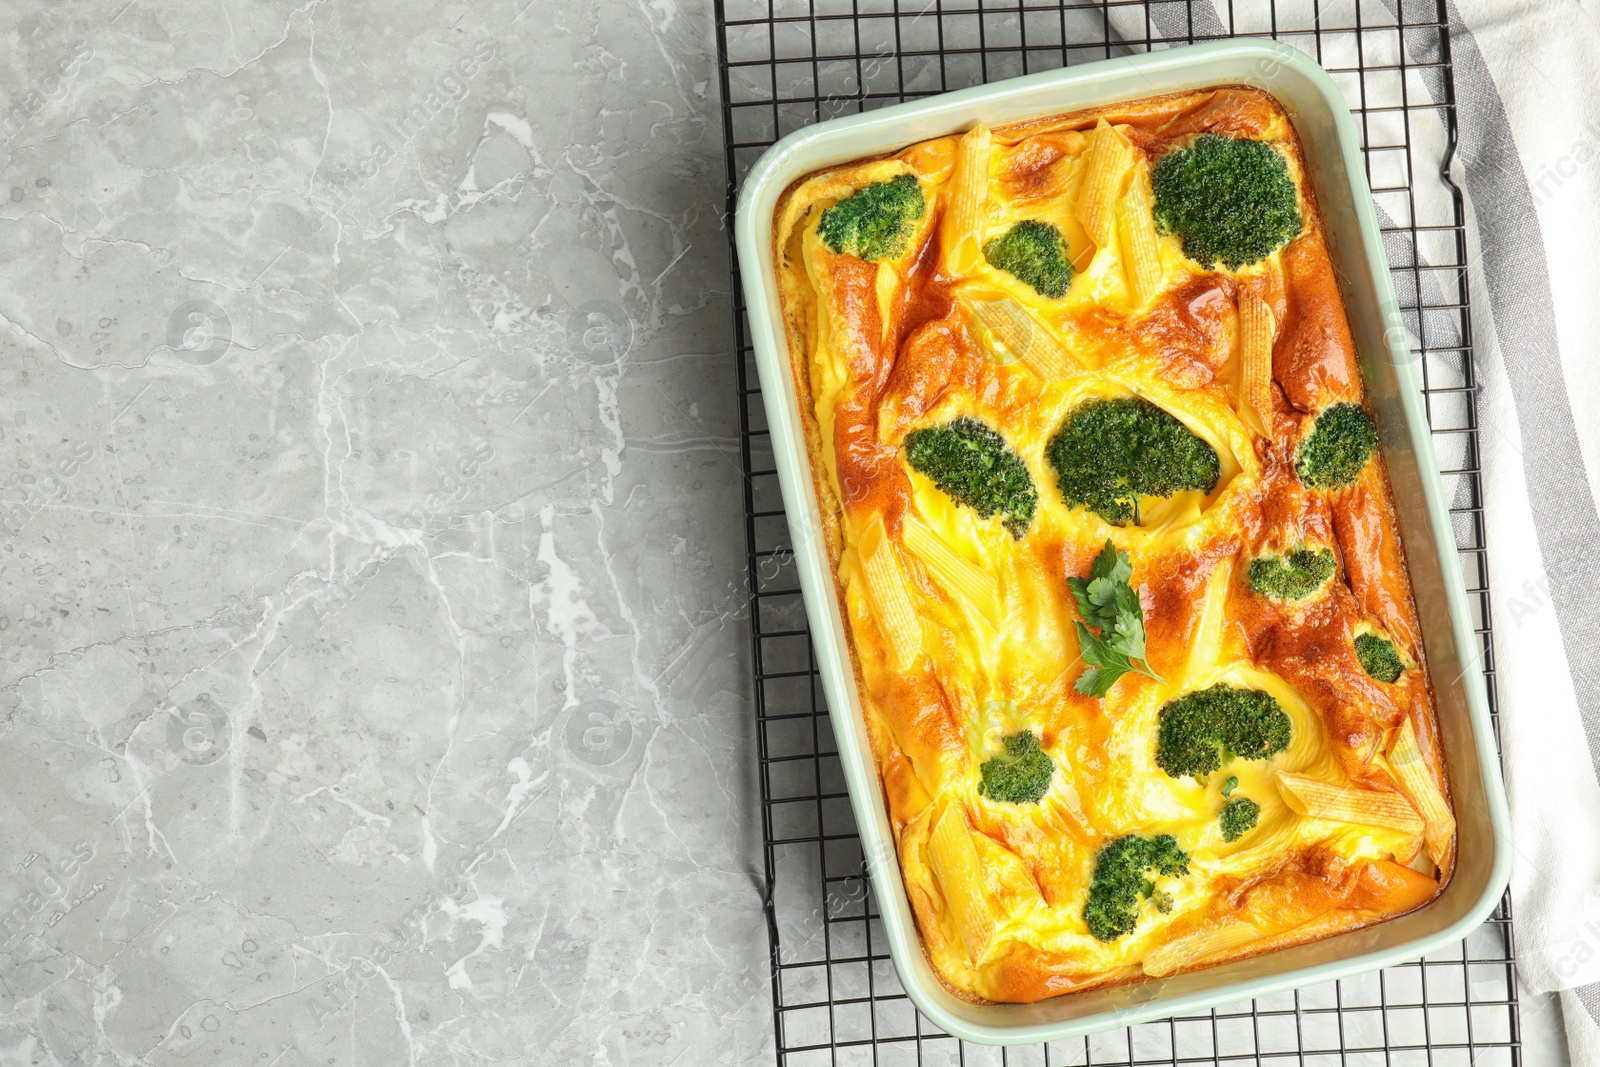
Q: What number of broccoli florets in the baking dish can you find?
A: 12